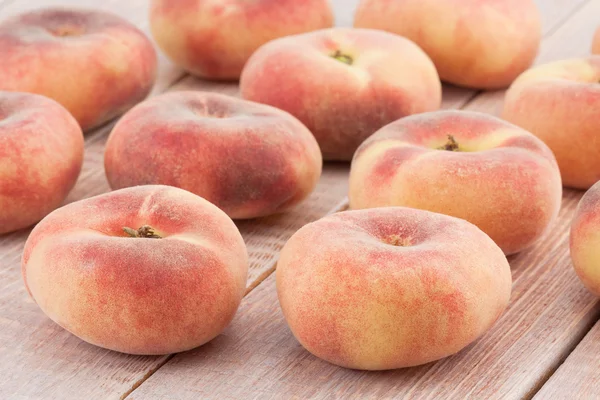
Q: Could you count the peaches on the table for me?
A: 12